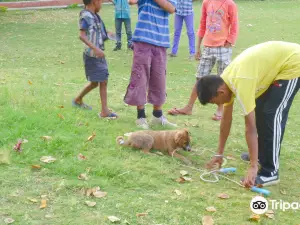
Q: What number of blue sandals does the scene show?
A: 2